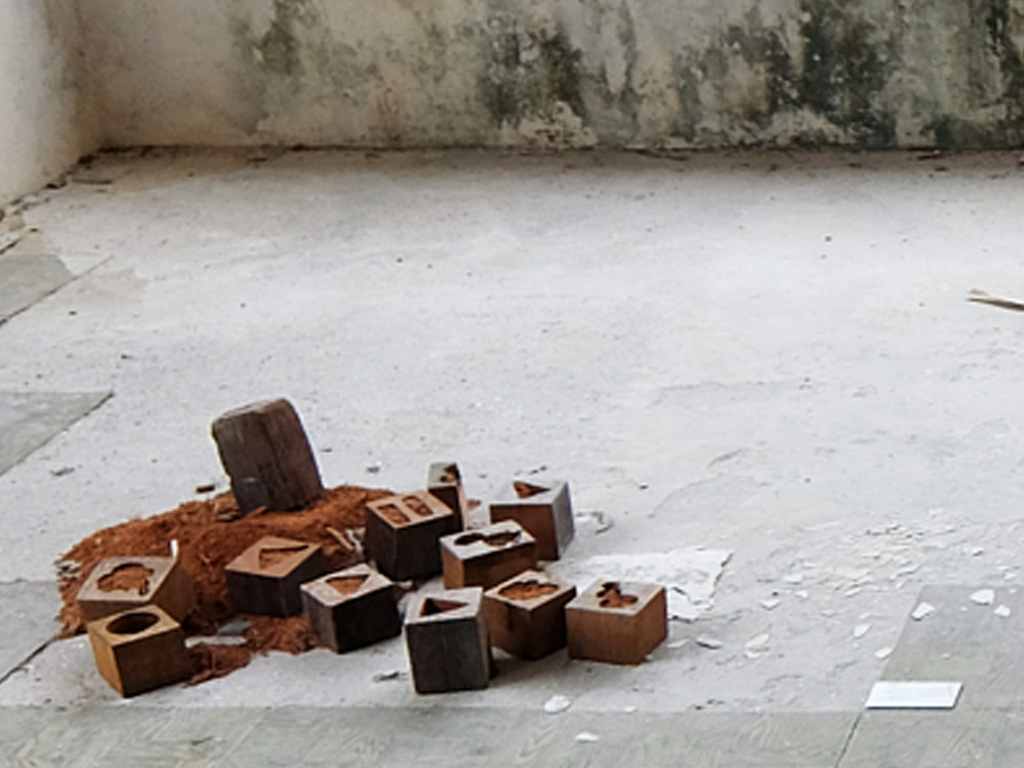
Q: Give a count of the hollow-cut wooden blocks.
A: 11